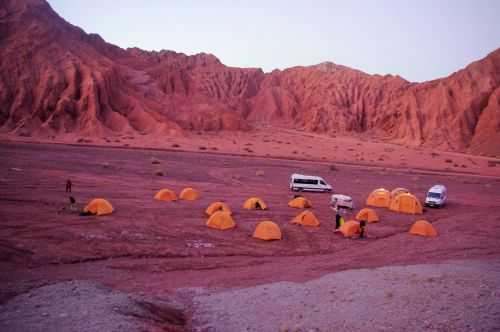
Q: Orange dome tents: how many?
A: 15